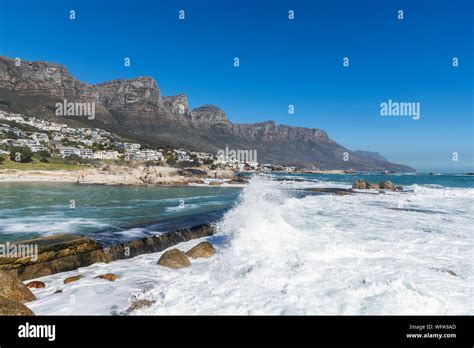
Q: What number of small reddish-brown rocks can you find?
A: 3